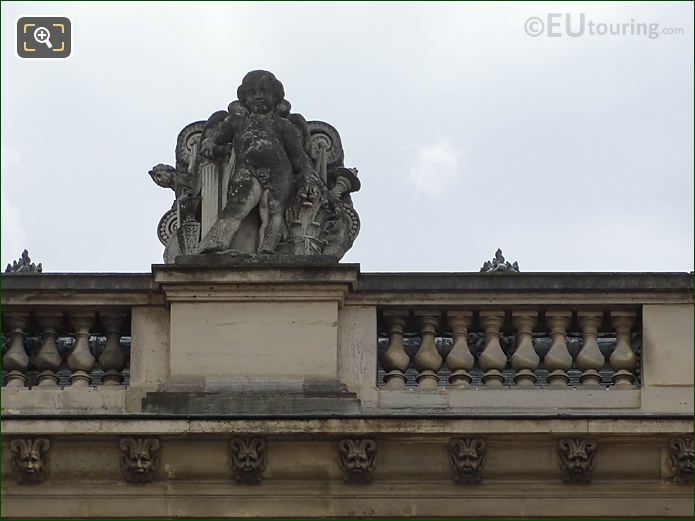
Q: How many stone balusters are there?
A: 12